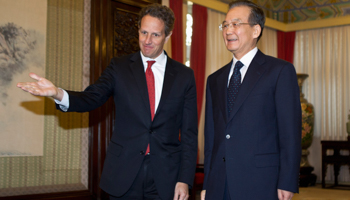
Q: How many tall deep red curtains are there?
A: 3